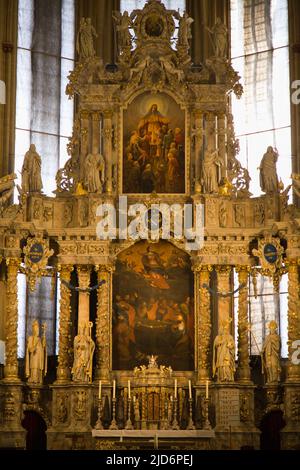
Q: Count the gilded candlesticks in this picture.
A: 6